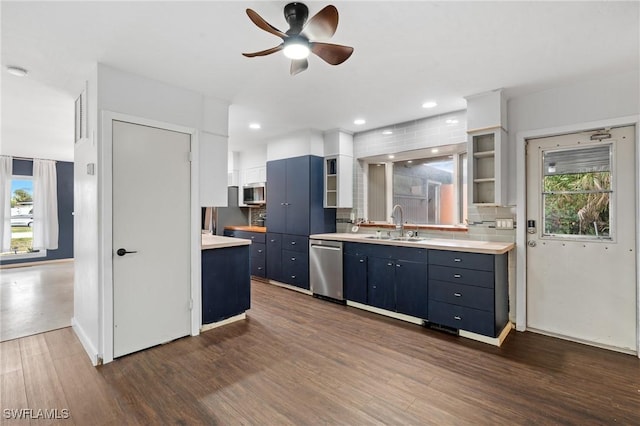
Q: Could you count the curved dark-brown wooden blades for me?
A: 5